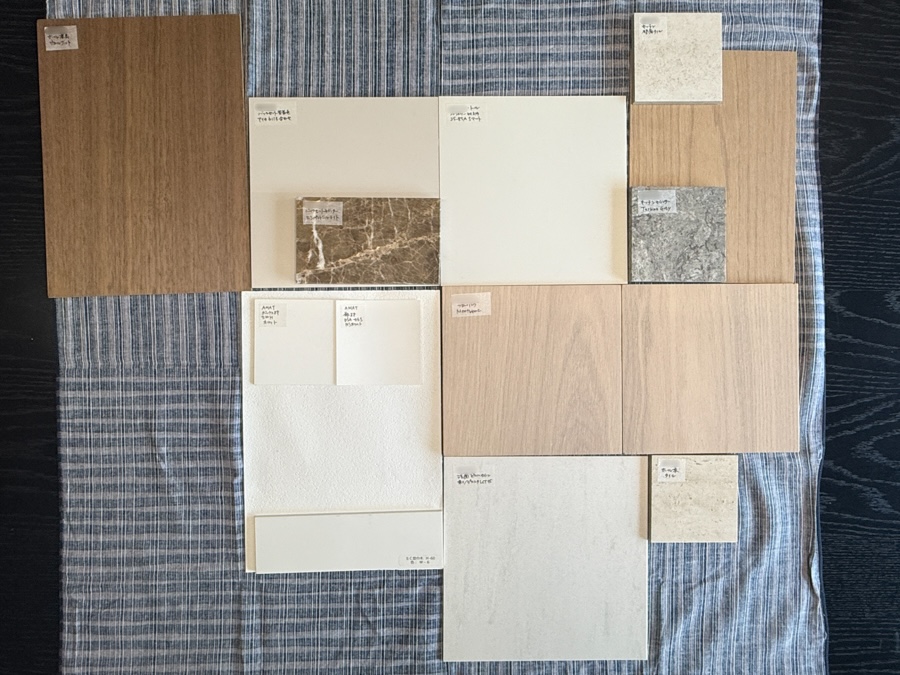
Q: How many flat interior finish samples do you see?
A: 15